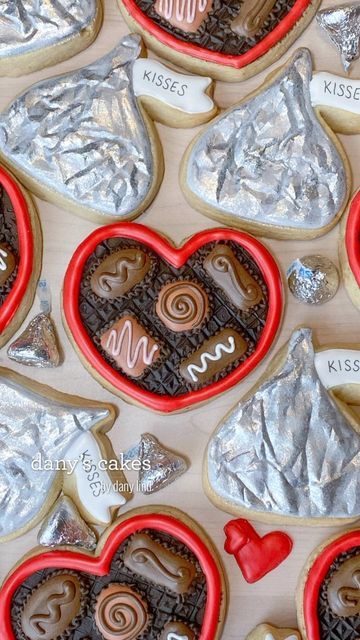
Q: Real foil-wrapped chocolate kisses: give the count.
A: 5